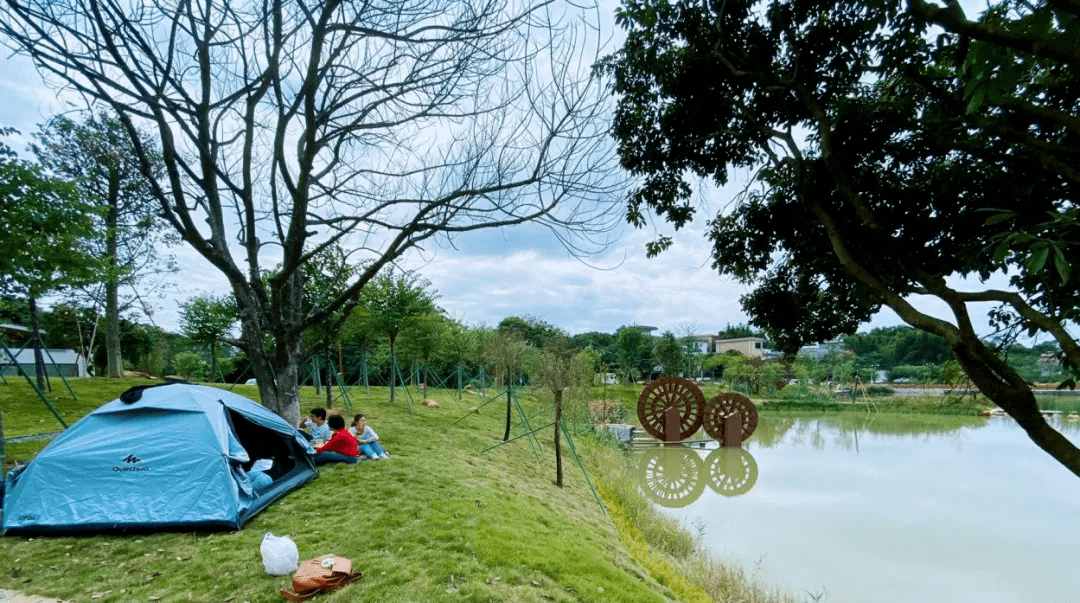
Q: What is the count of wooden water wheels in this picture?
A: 2